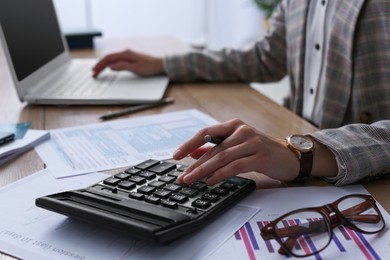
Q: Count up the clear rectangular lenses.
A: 2